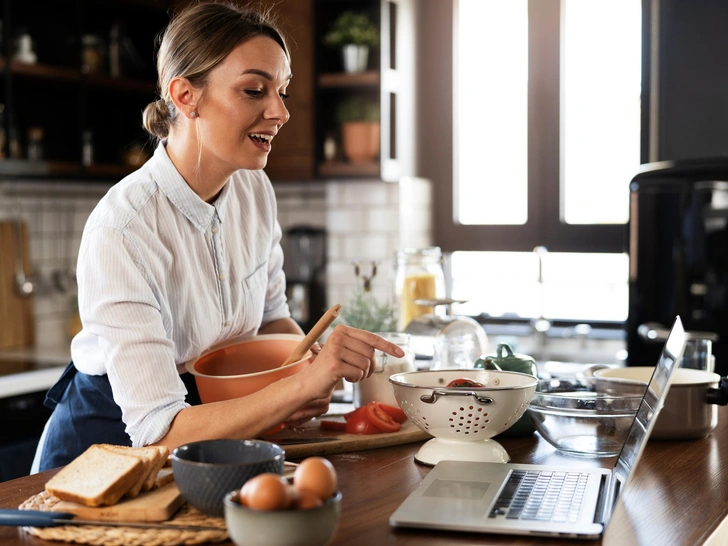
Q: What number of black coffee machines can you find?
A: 1